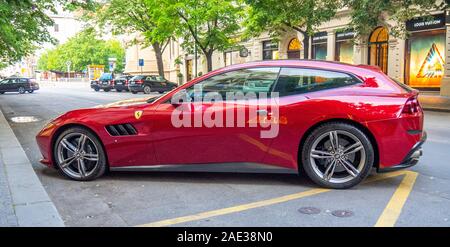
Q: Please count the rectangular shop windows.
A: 4